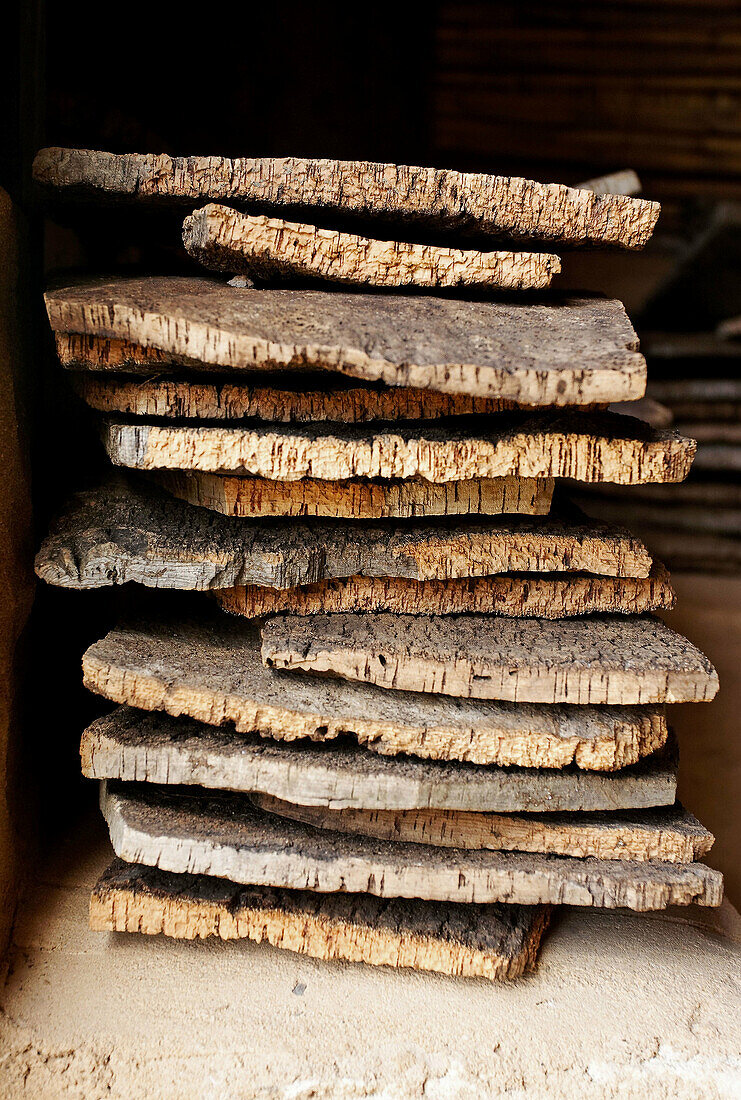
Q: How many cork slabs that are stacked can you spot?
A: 15